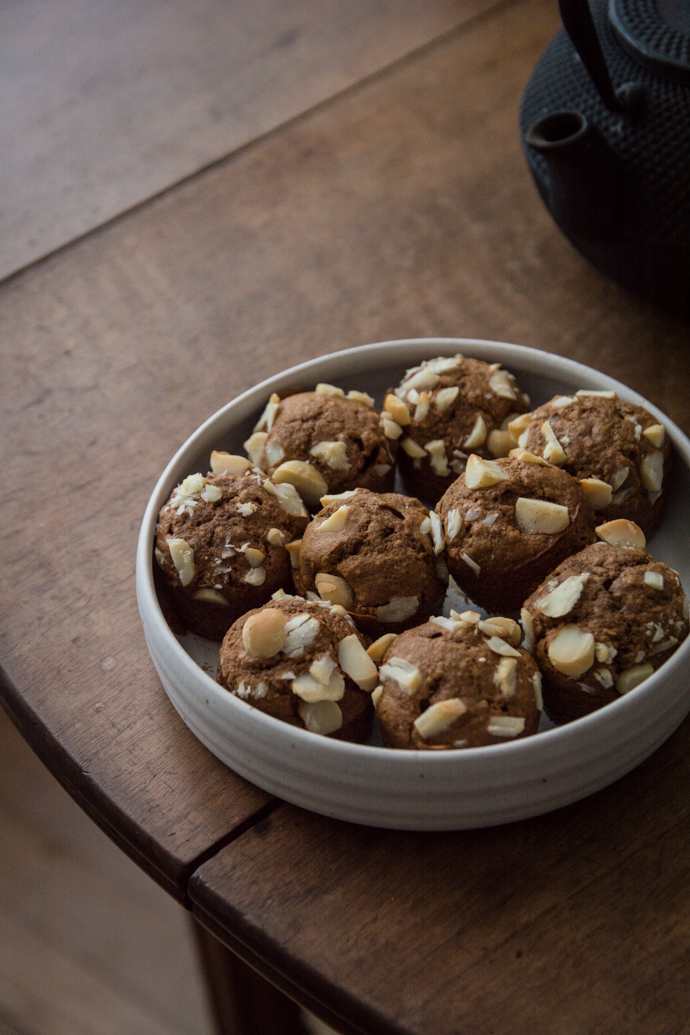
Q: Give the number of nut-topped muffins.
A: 9